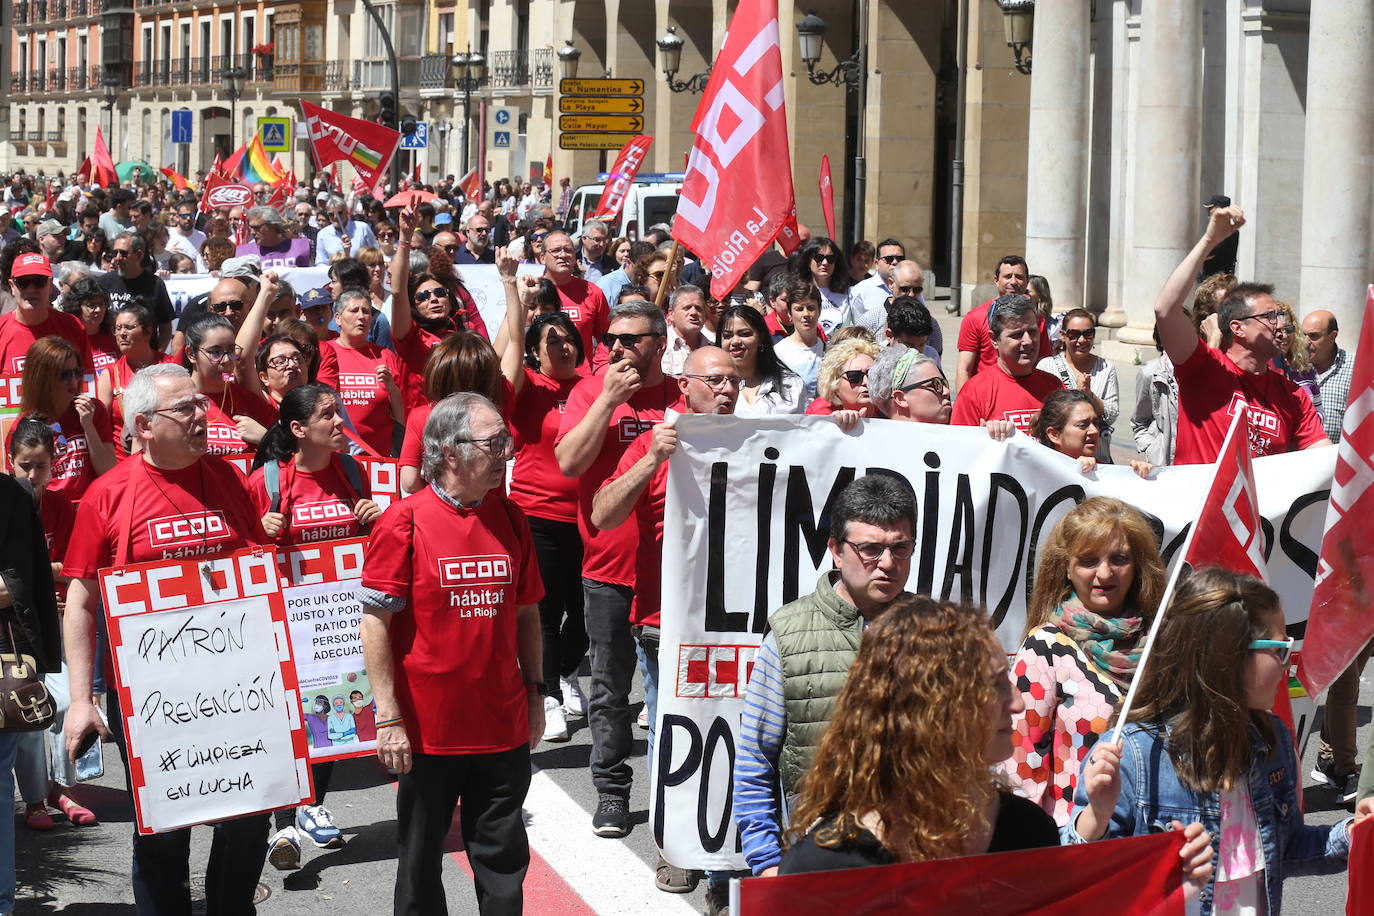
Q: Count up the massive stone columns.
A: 3